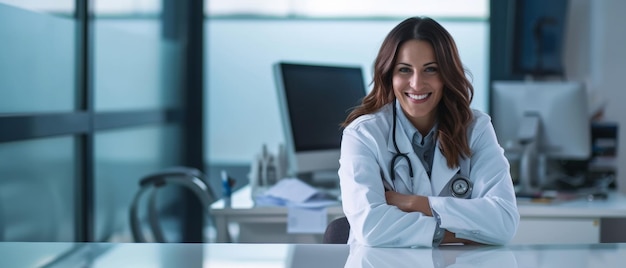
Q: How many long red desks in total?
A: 0